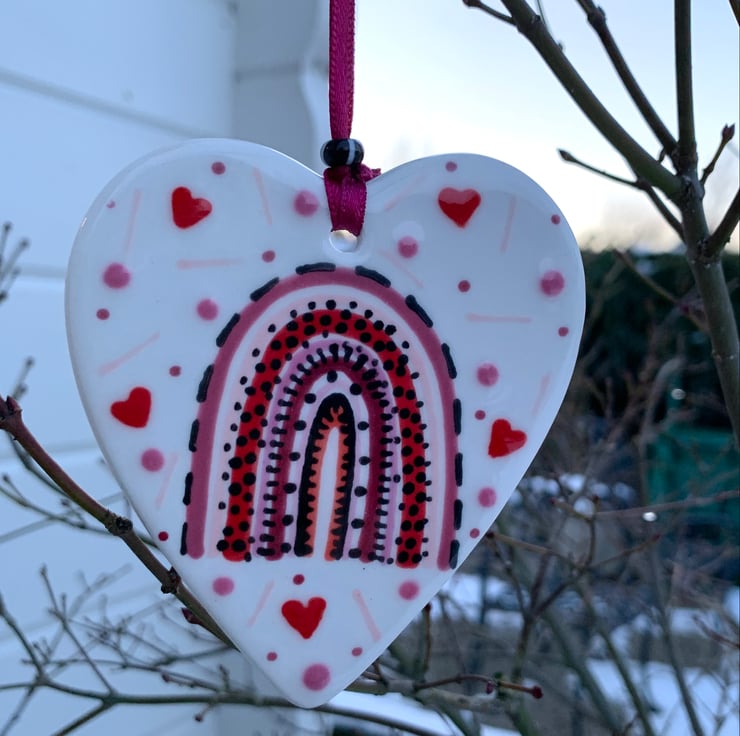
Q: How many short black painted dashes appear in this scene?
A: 14